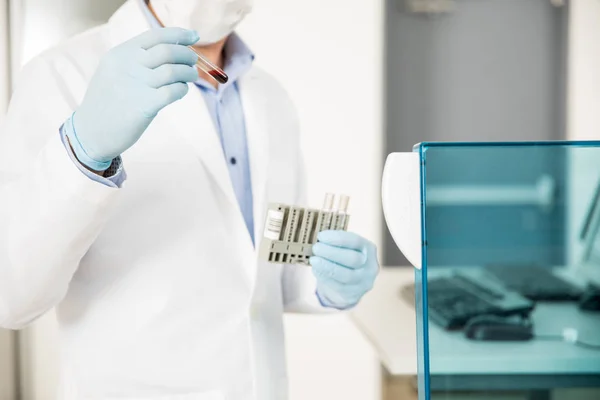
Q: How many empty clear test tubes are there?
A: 2